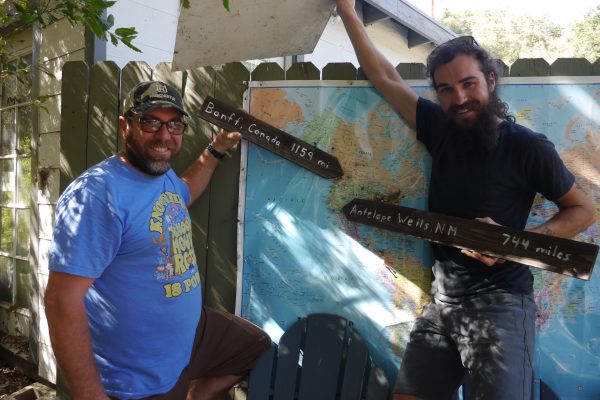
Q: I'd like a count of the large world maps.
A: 1